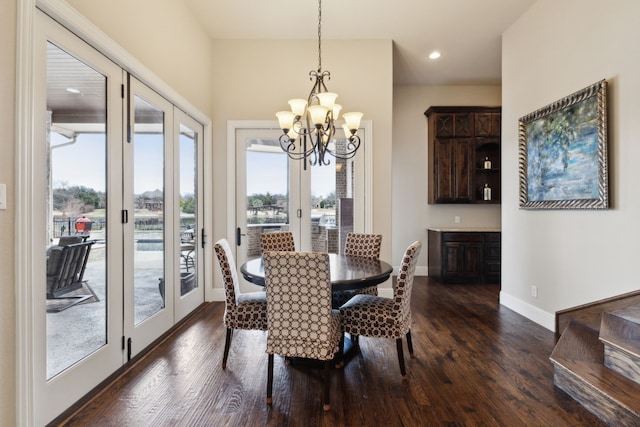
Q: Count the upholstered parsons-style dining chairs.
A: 5